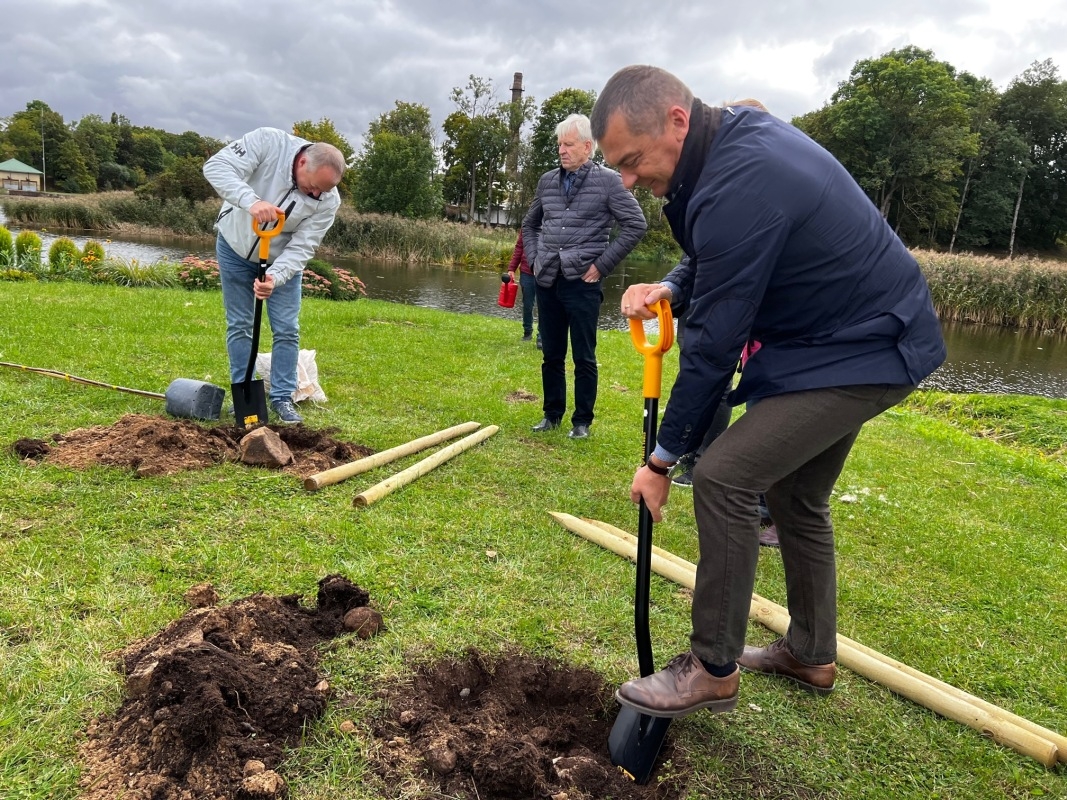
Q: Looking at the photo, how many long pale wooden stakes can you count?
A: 4